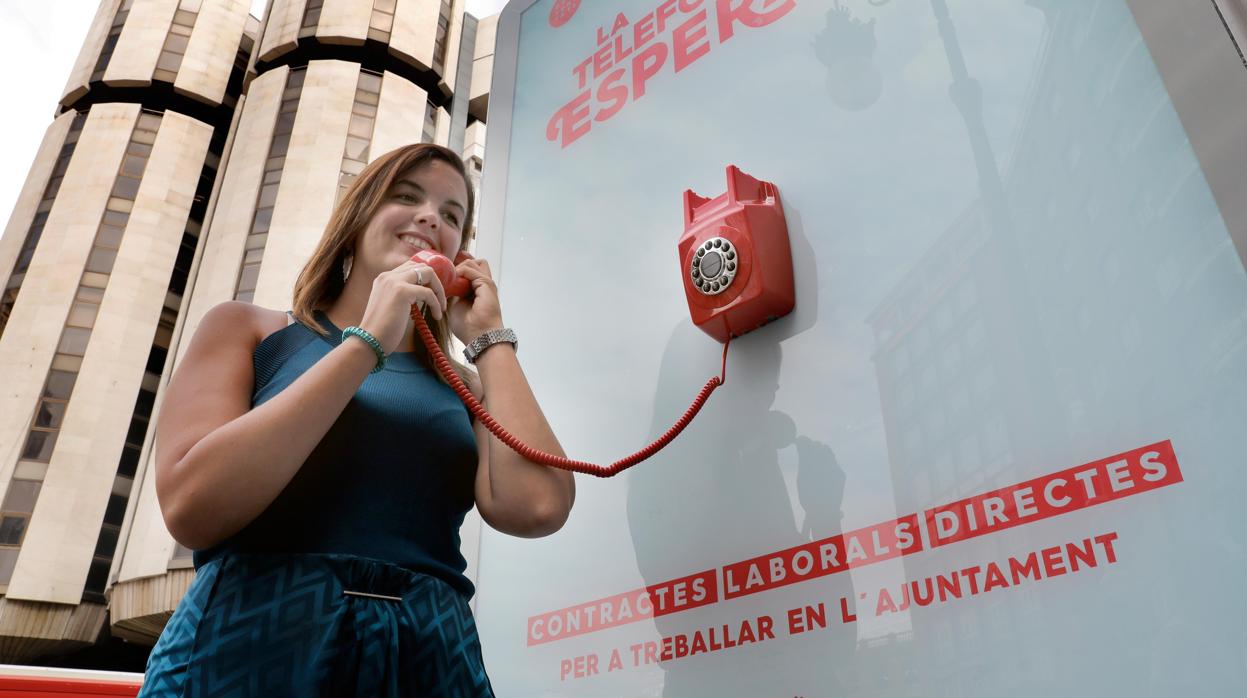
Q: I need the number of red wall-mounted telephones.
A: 1